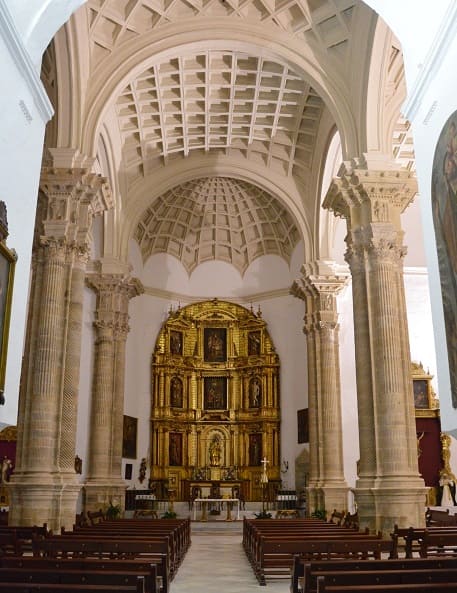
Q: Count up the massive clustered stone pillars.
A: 4